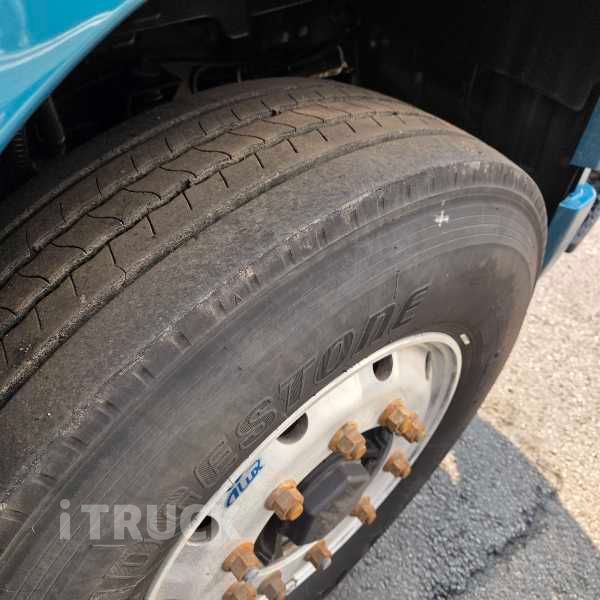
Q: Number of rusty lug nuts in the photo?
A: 10